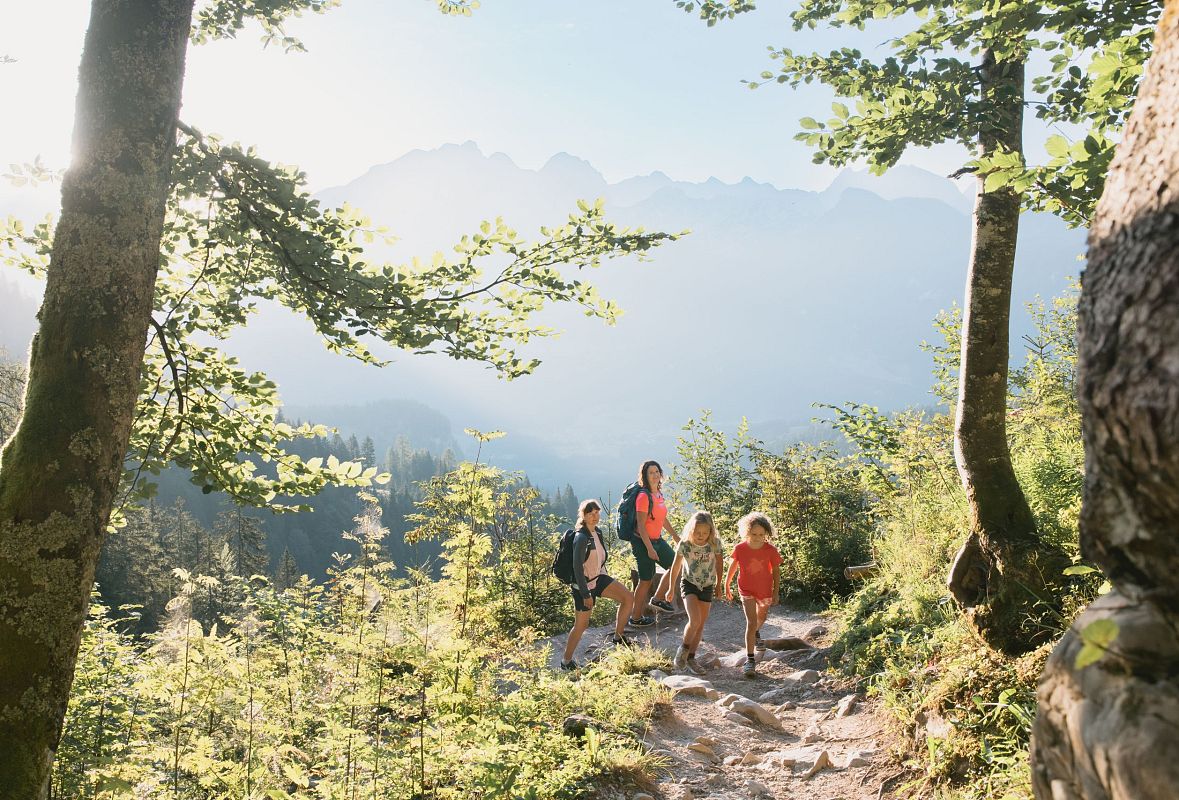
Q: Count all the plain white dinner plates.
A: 0